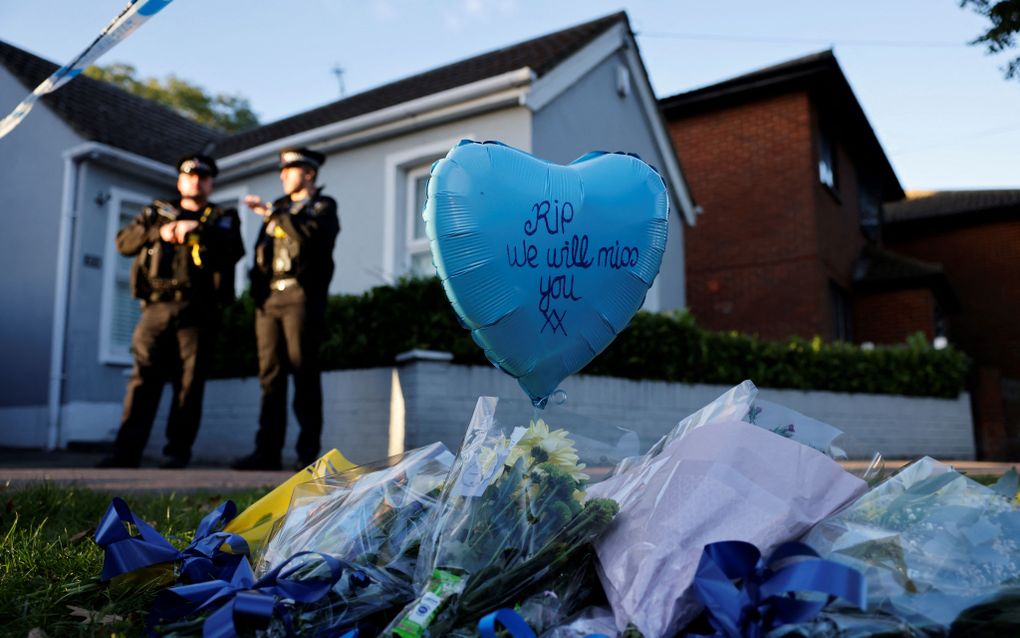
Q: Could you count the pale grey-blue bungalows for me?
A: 1